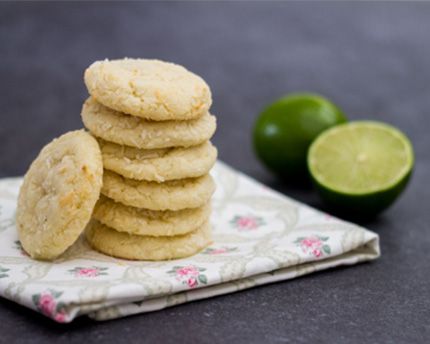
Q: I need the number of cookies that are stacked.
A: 6